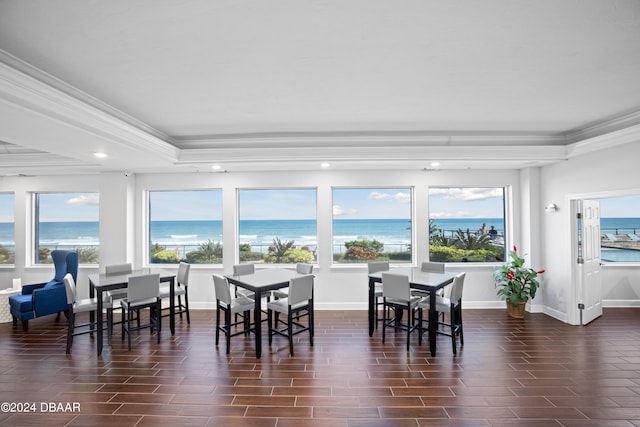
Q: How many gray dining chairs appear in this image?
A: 12